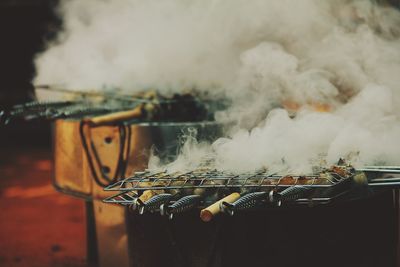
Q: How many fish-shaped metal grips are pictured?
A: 4